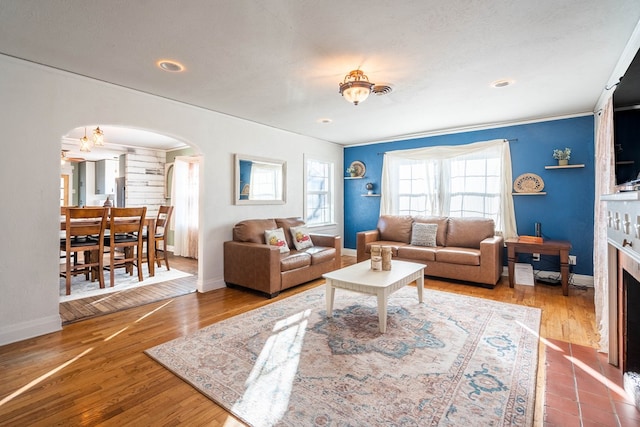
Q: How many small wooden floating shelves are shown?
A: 4